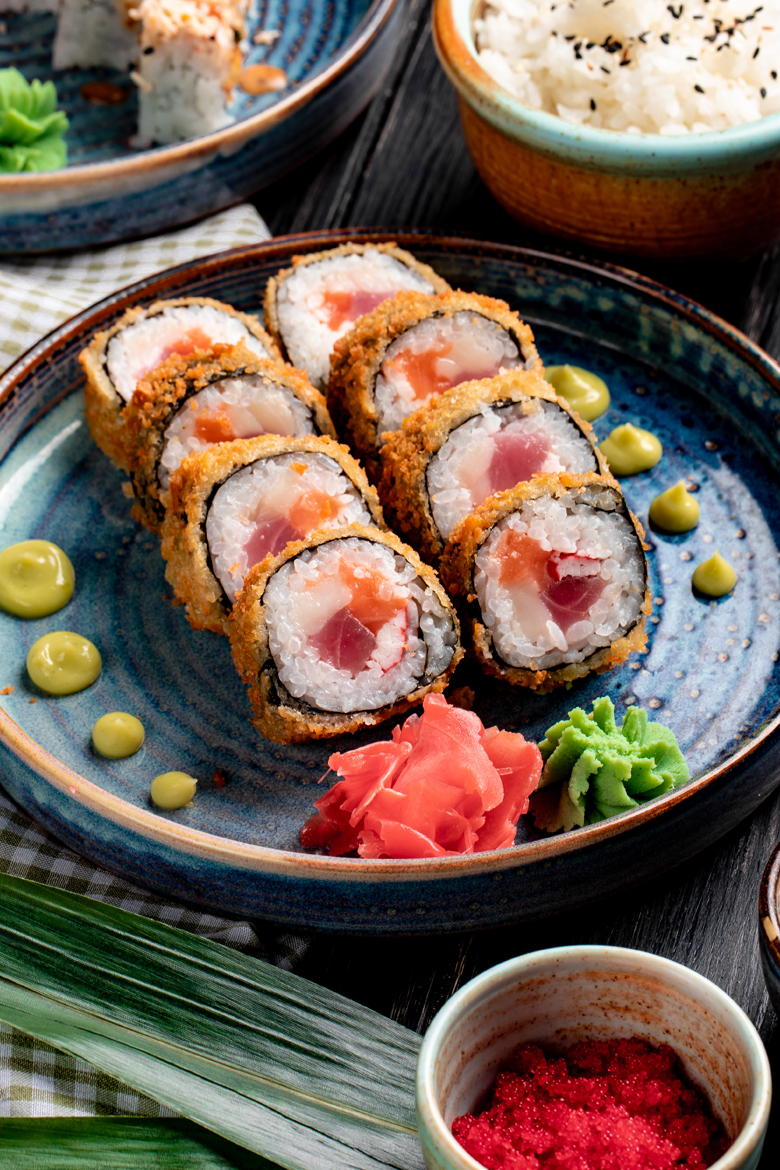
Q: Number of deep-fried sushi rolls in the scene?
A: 8